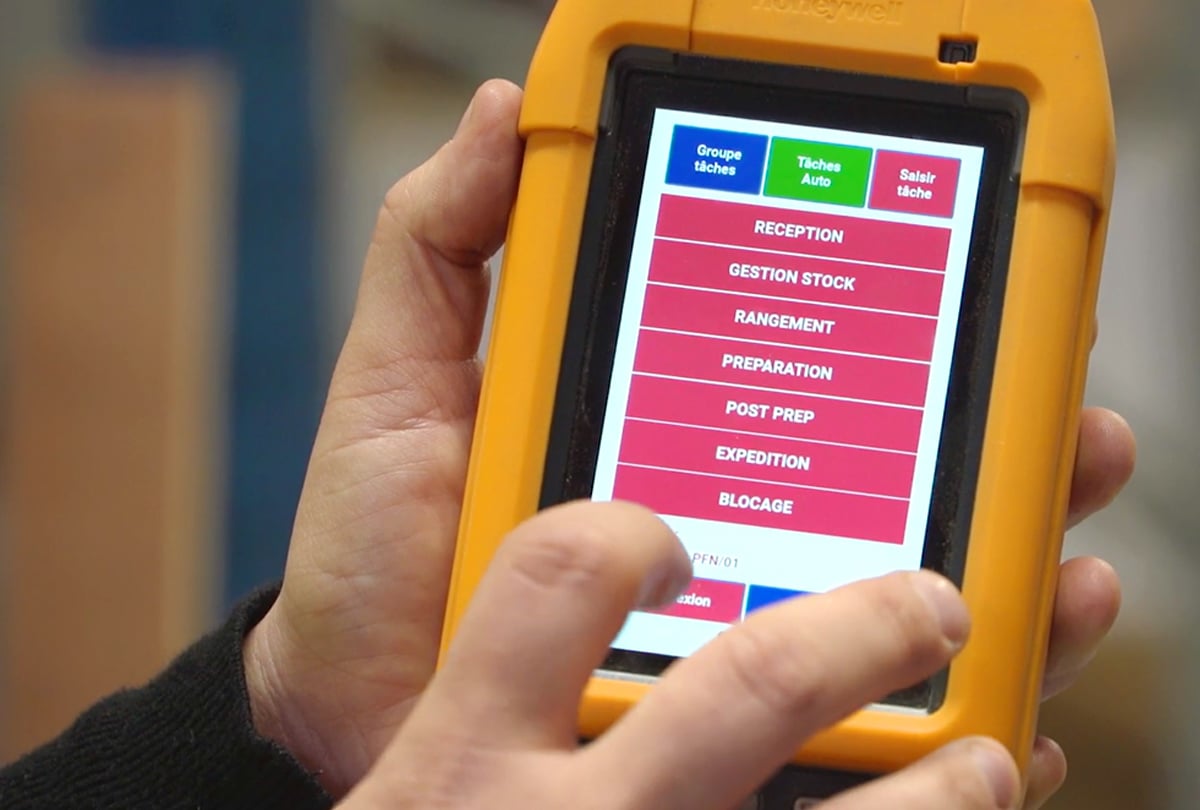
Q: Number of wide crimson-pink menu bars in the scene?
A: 7